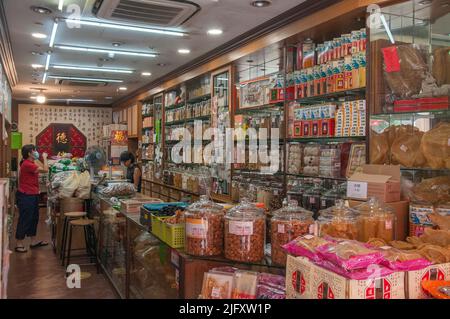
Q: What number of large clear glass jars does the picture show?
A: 5